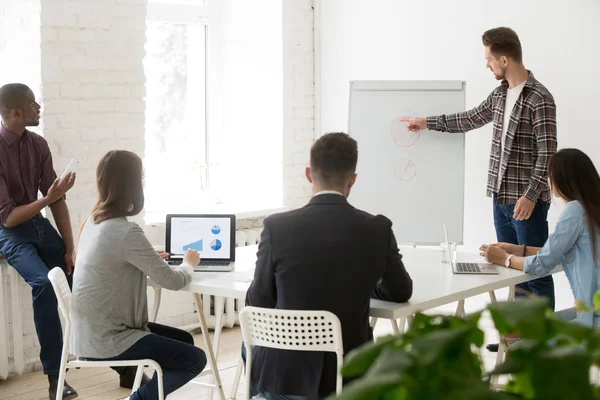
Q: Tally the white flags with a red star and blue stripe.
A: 0